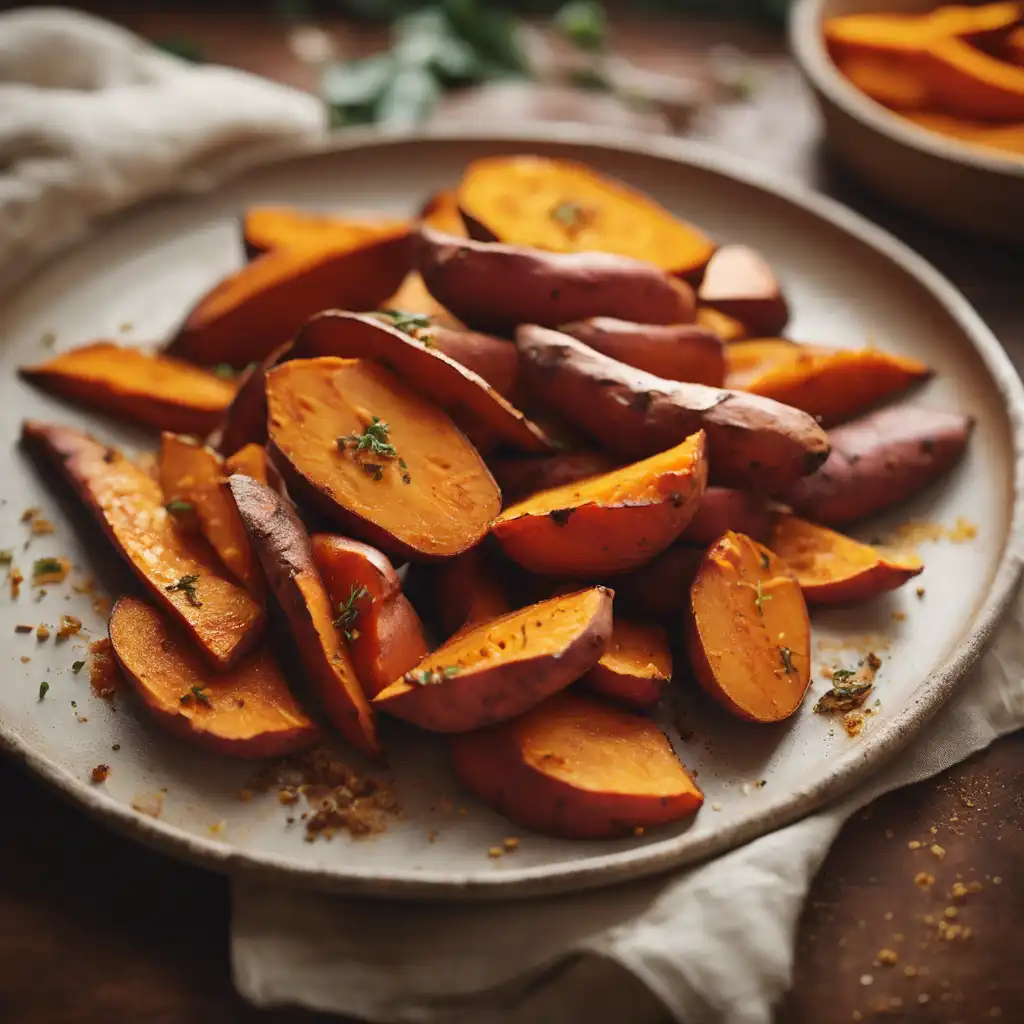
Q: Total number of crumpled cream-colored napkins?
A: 2